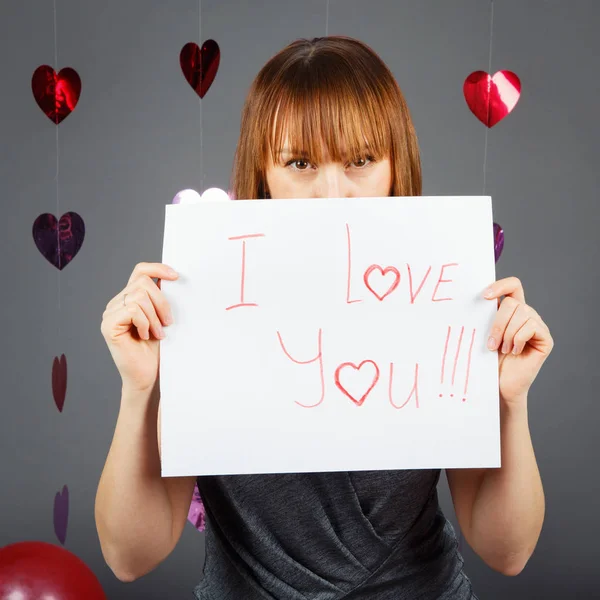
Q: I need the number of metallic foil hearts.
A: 9